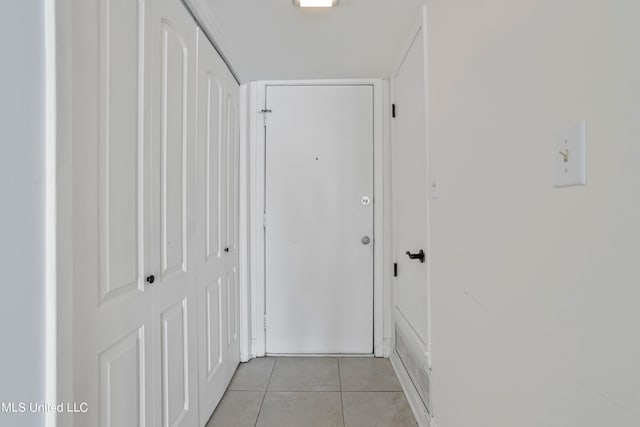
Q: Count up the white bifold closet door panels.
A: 4